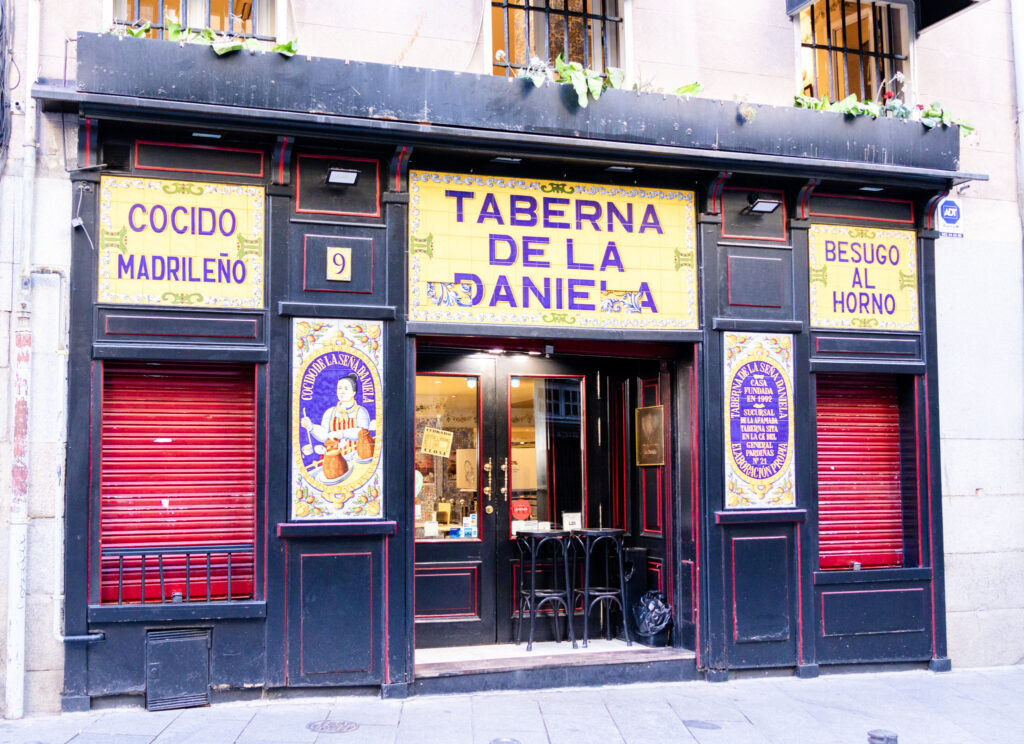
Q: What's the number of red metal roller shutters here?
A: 2